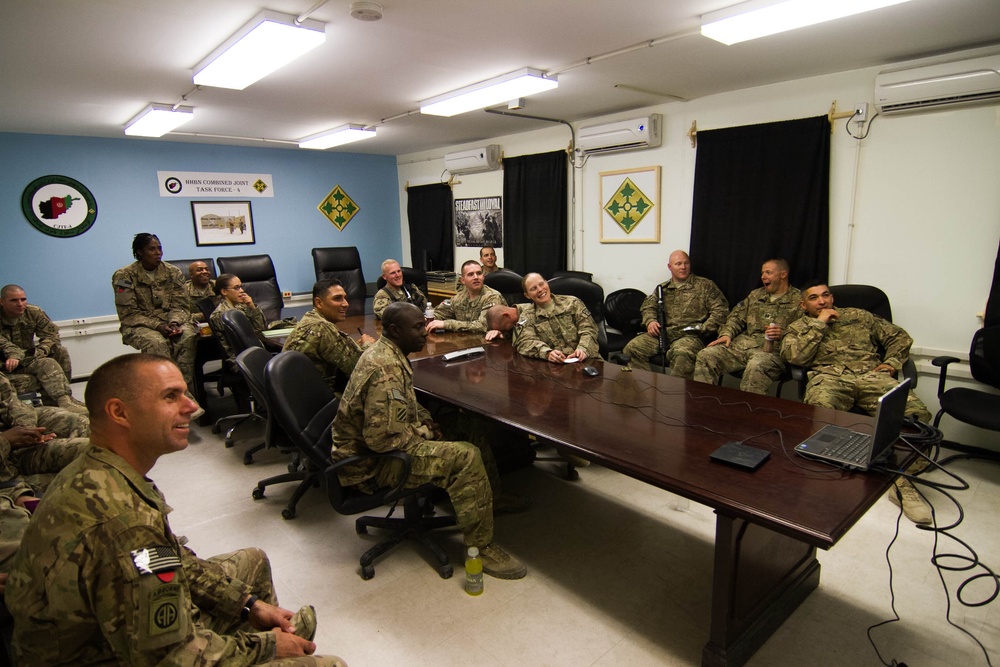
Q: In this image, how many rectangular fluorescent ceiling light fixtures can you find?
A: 5